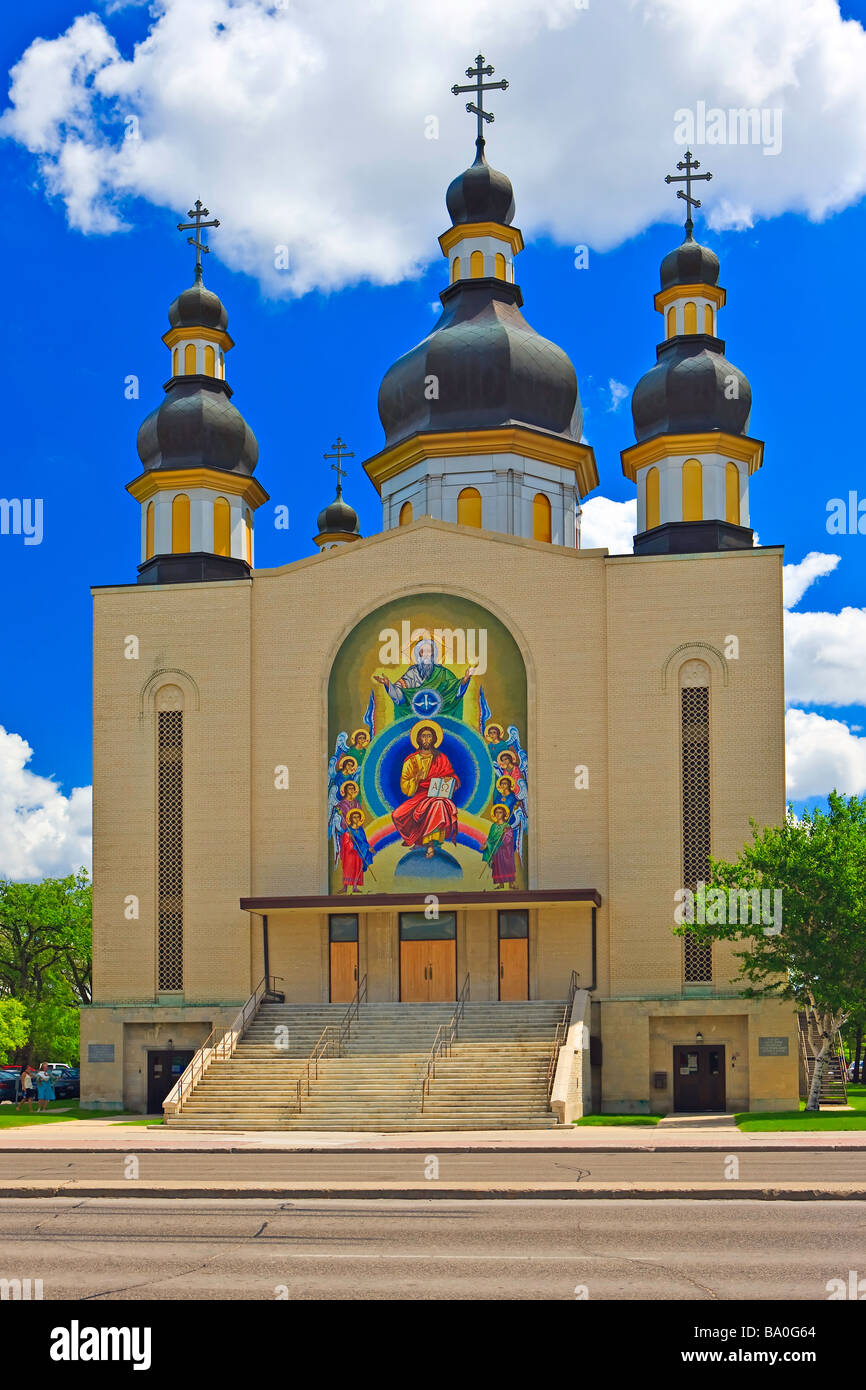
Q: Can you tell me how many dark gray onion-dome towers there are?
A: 4